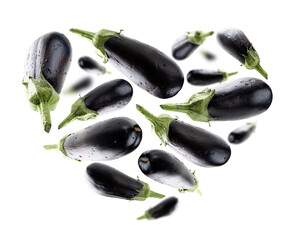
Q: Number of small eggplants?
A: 7